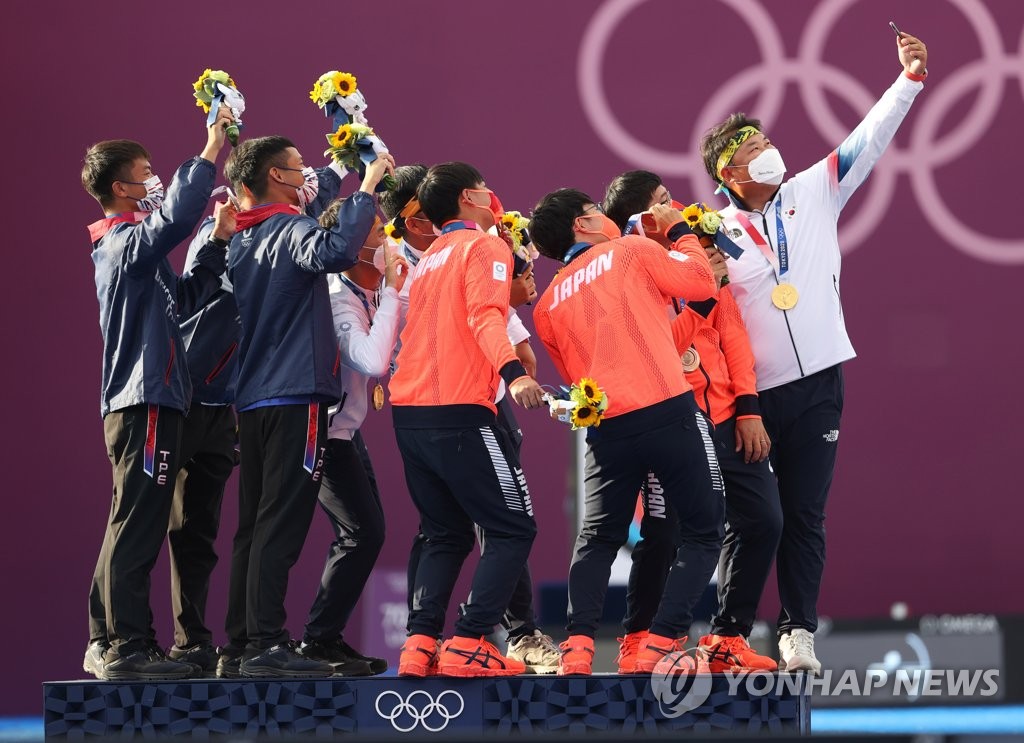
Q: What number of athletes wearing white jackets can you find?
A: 3